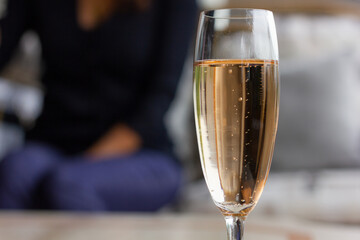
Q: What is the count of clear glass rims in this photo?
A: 1